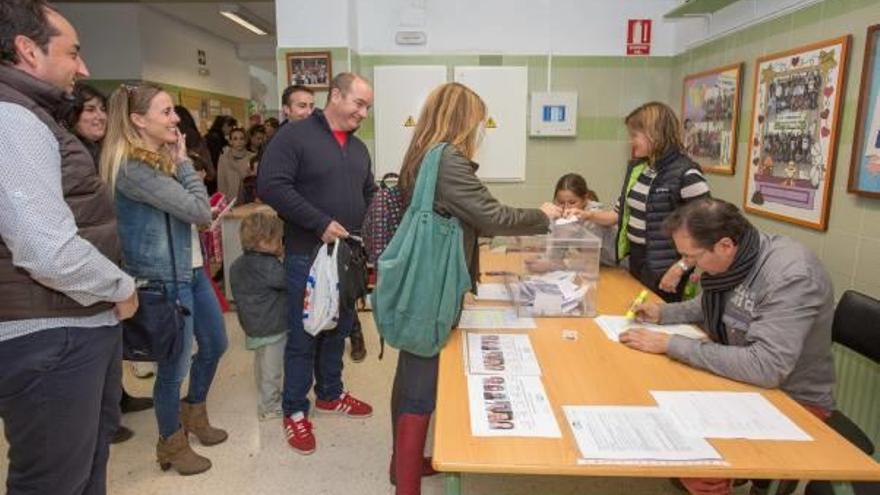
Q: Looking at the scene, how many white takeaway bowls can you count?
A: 0